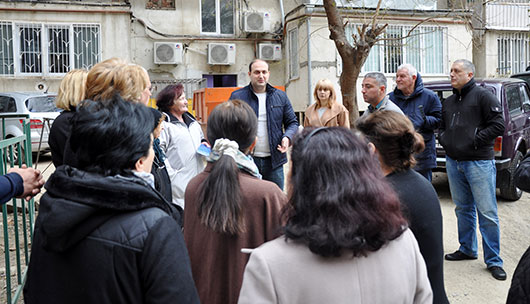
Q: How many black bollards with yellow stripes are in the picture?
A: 0